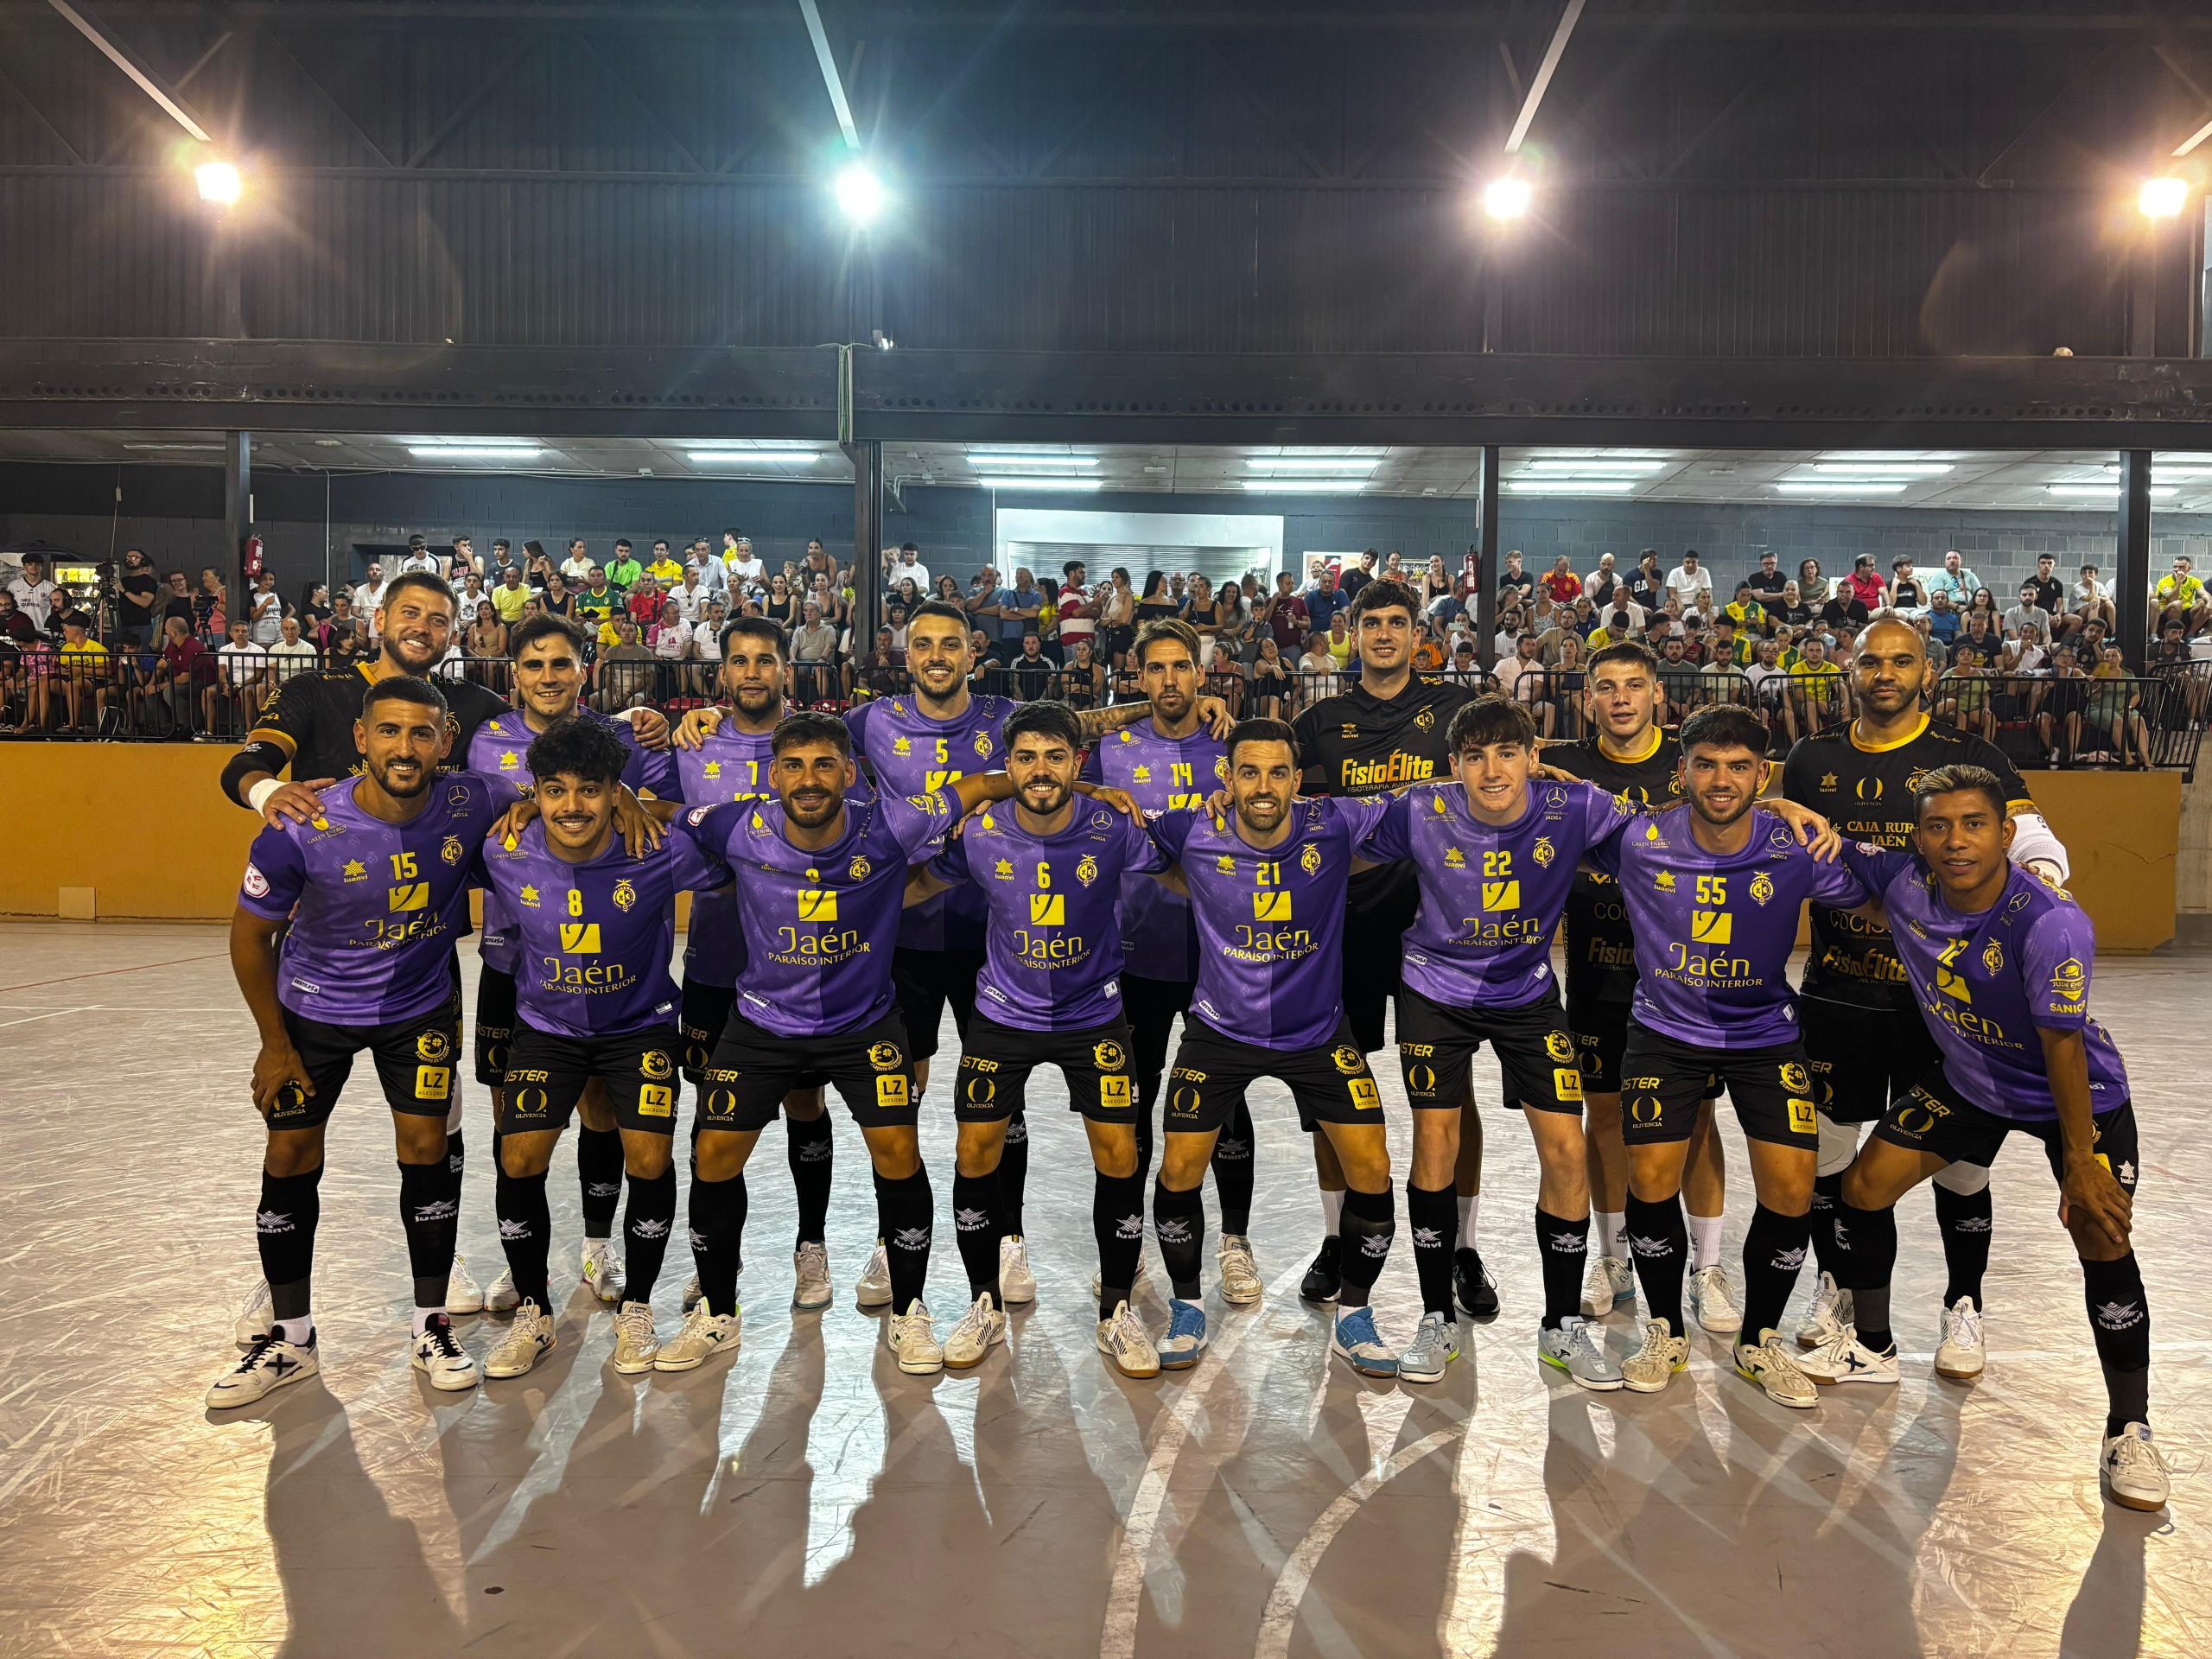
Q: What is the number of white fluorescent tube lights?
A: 12